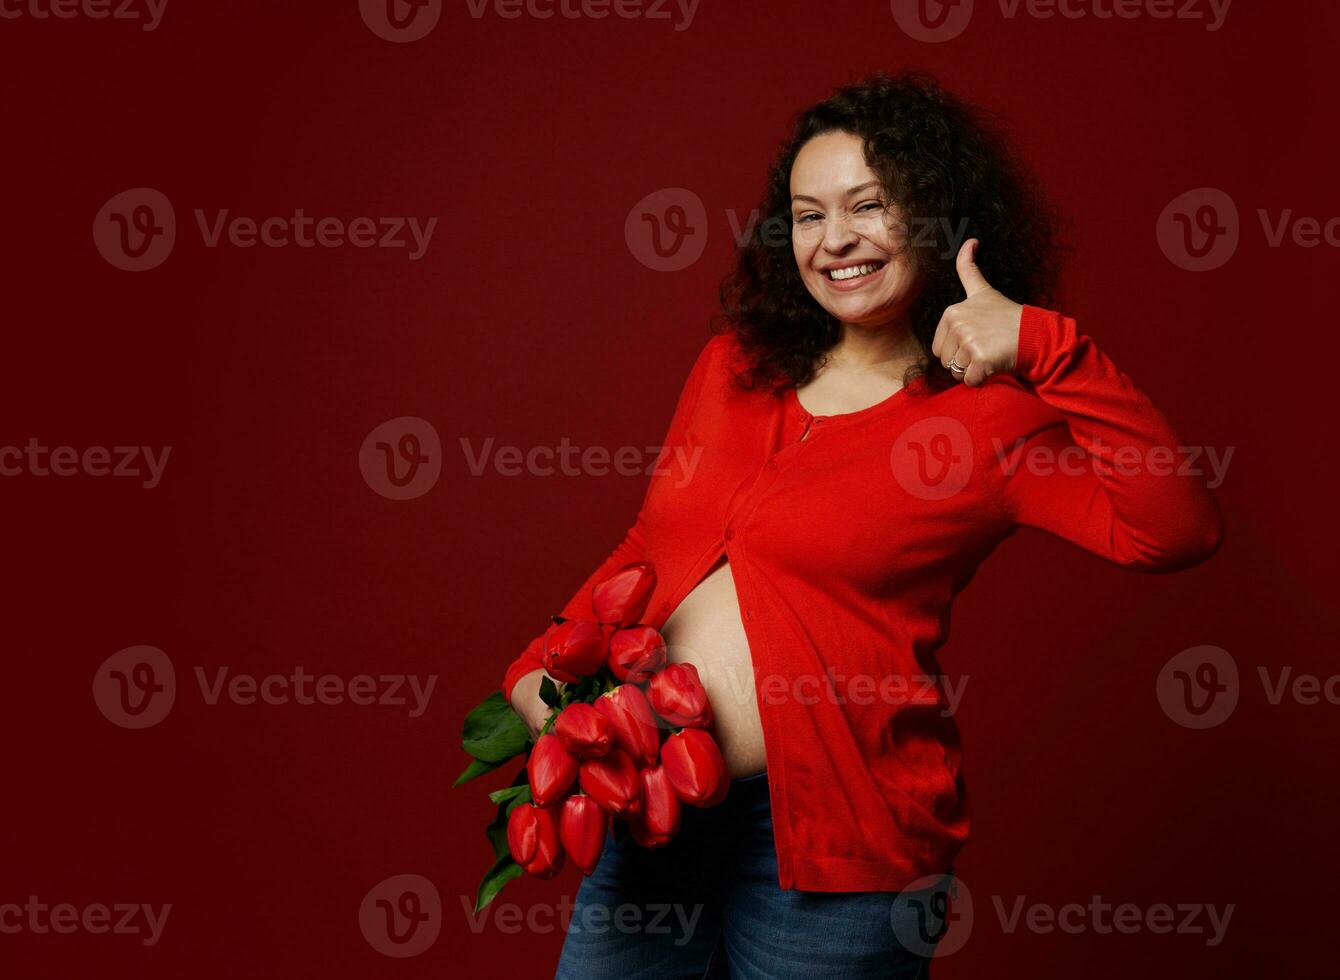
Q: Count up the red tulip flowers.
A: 12